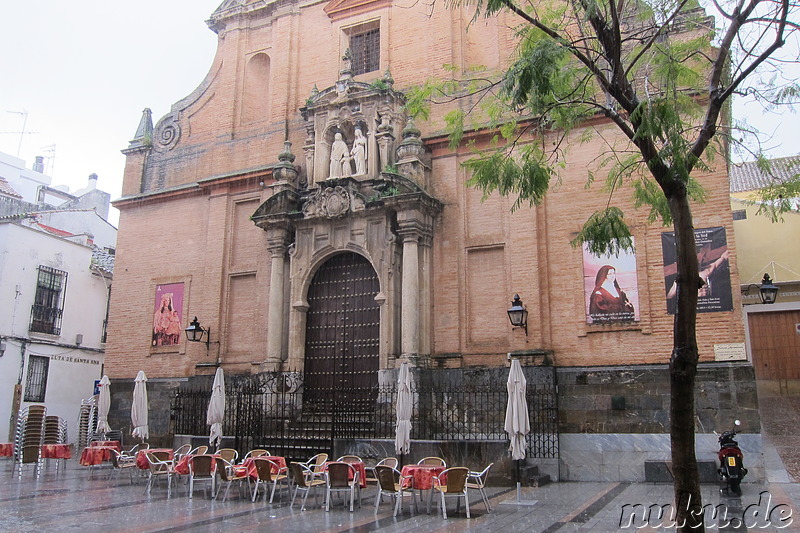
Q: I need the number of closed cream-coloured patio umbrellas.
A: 5